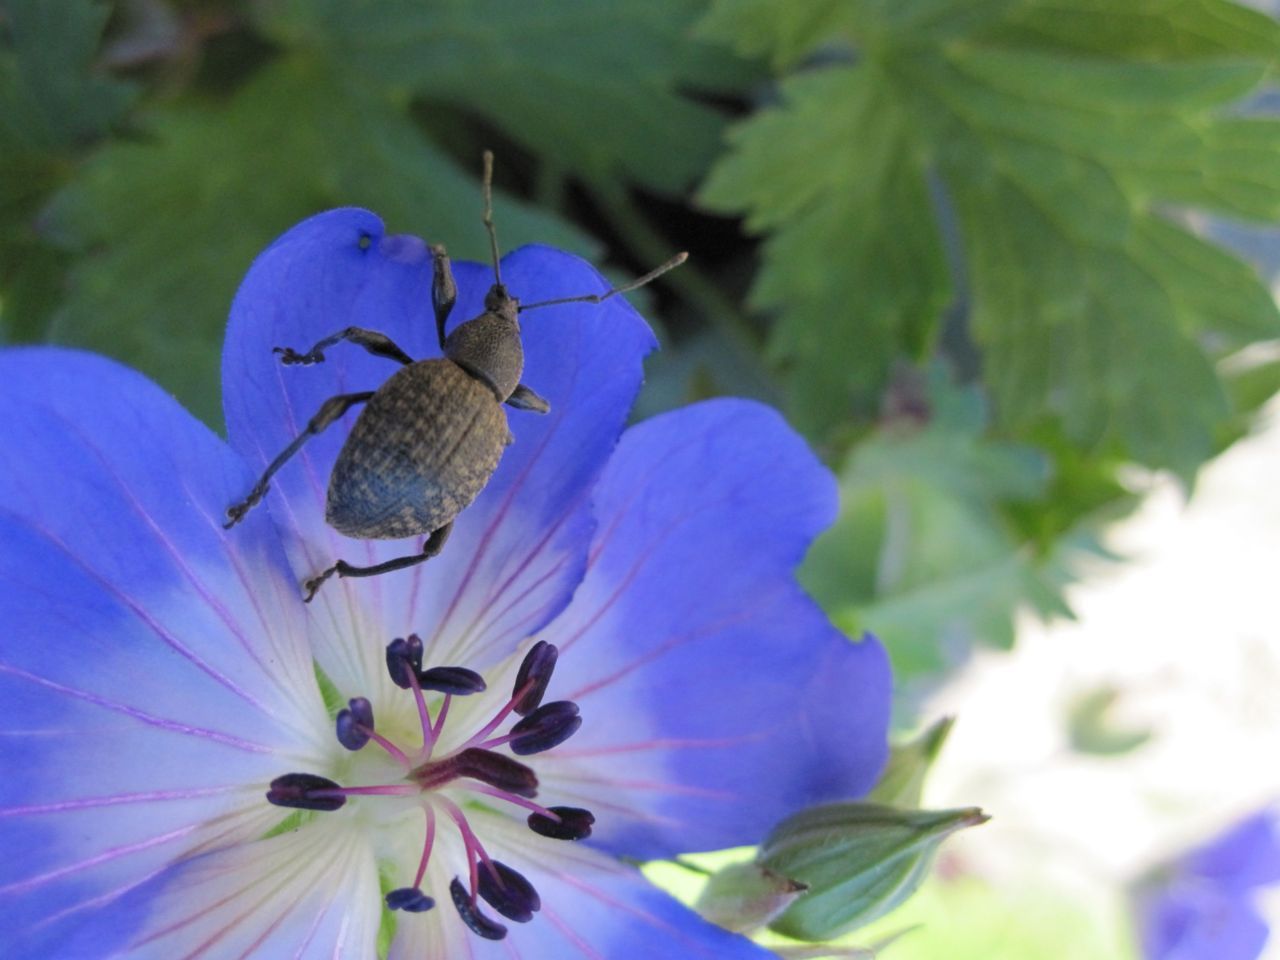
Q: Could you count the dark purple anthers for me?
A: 10